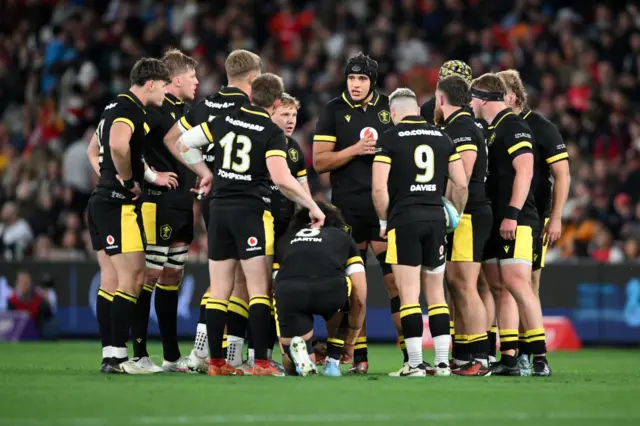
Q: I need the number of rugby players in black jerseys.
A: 12